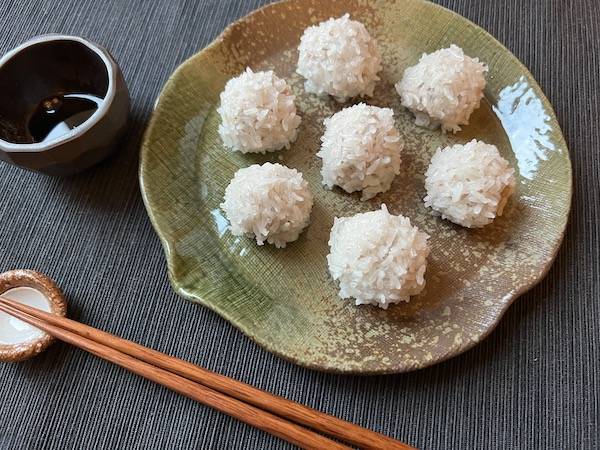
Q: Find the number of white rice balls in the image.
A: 7